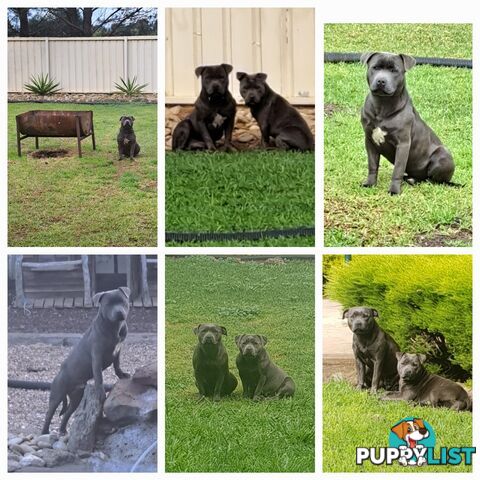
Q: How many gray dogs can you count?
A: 9